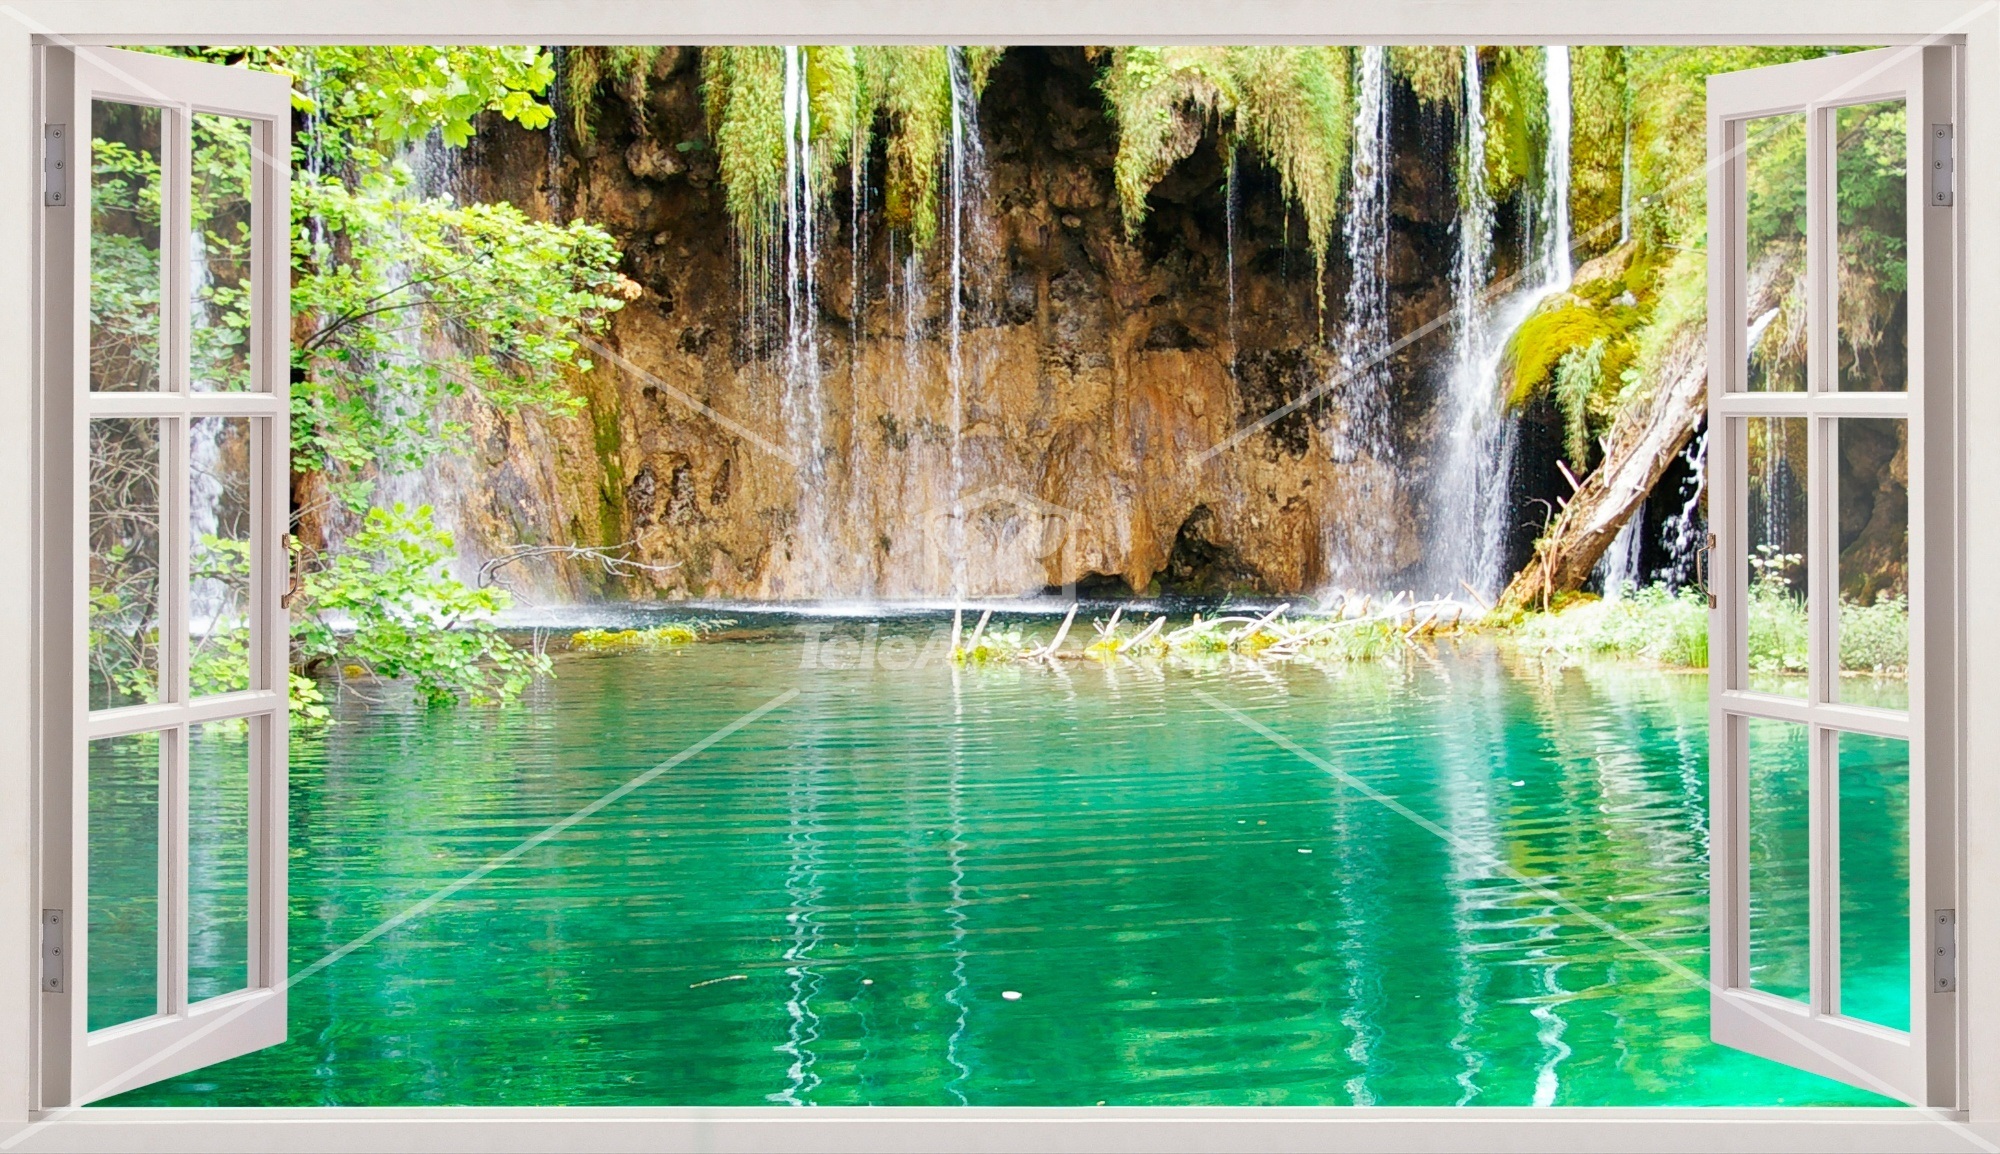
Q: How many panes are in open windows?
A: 12